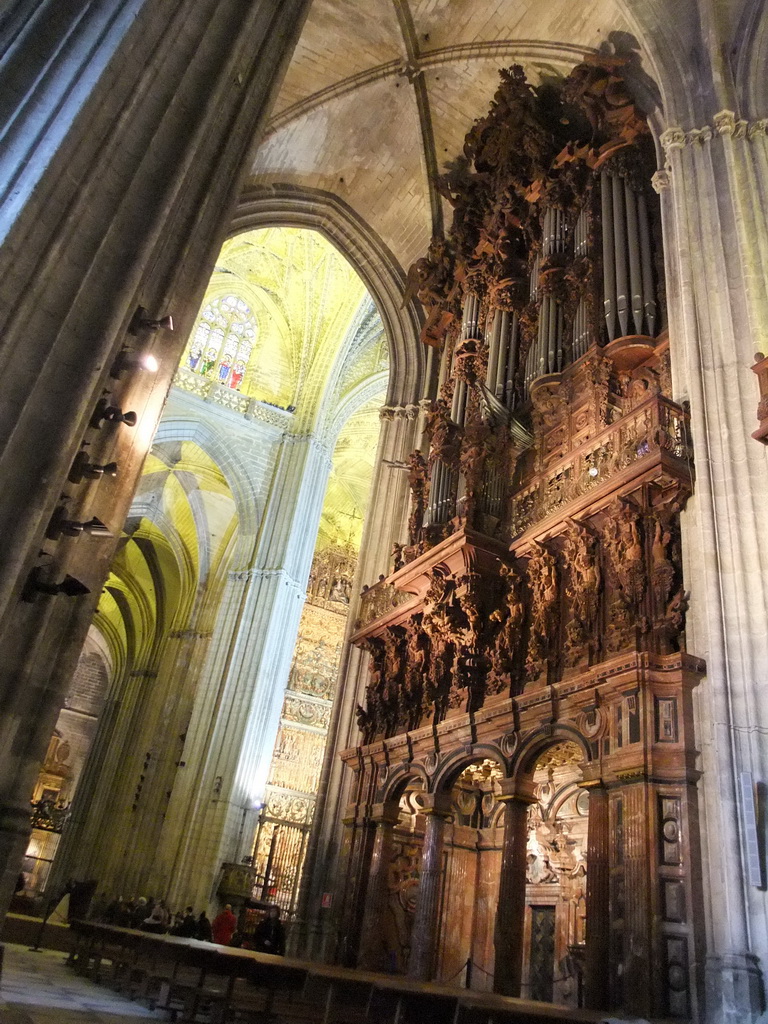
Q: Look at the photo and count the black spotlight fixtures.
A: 6